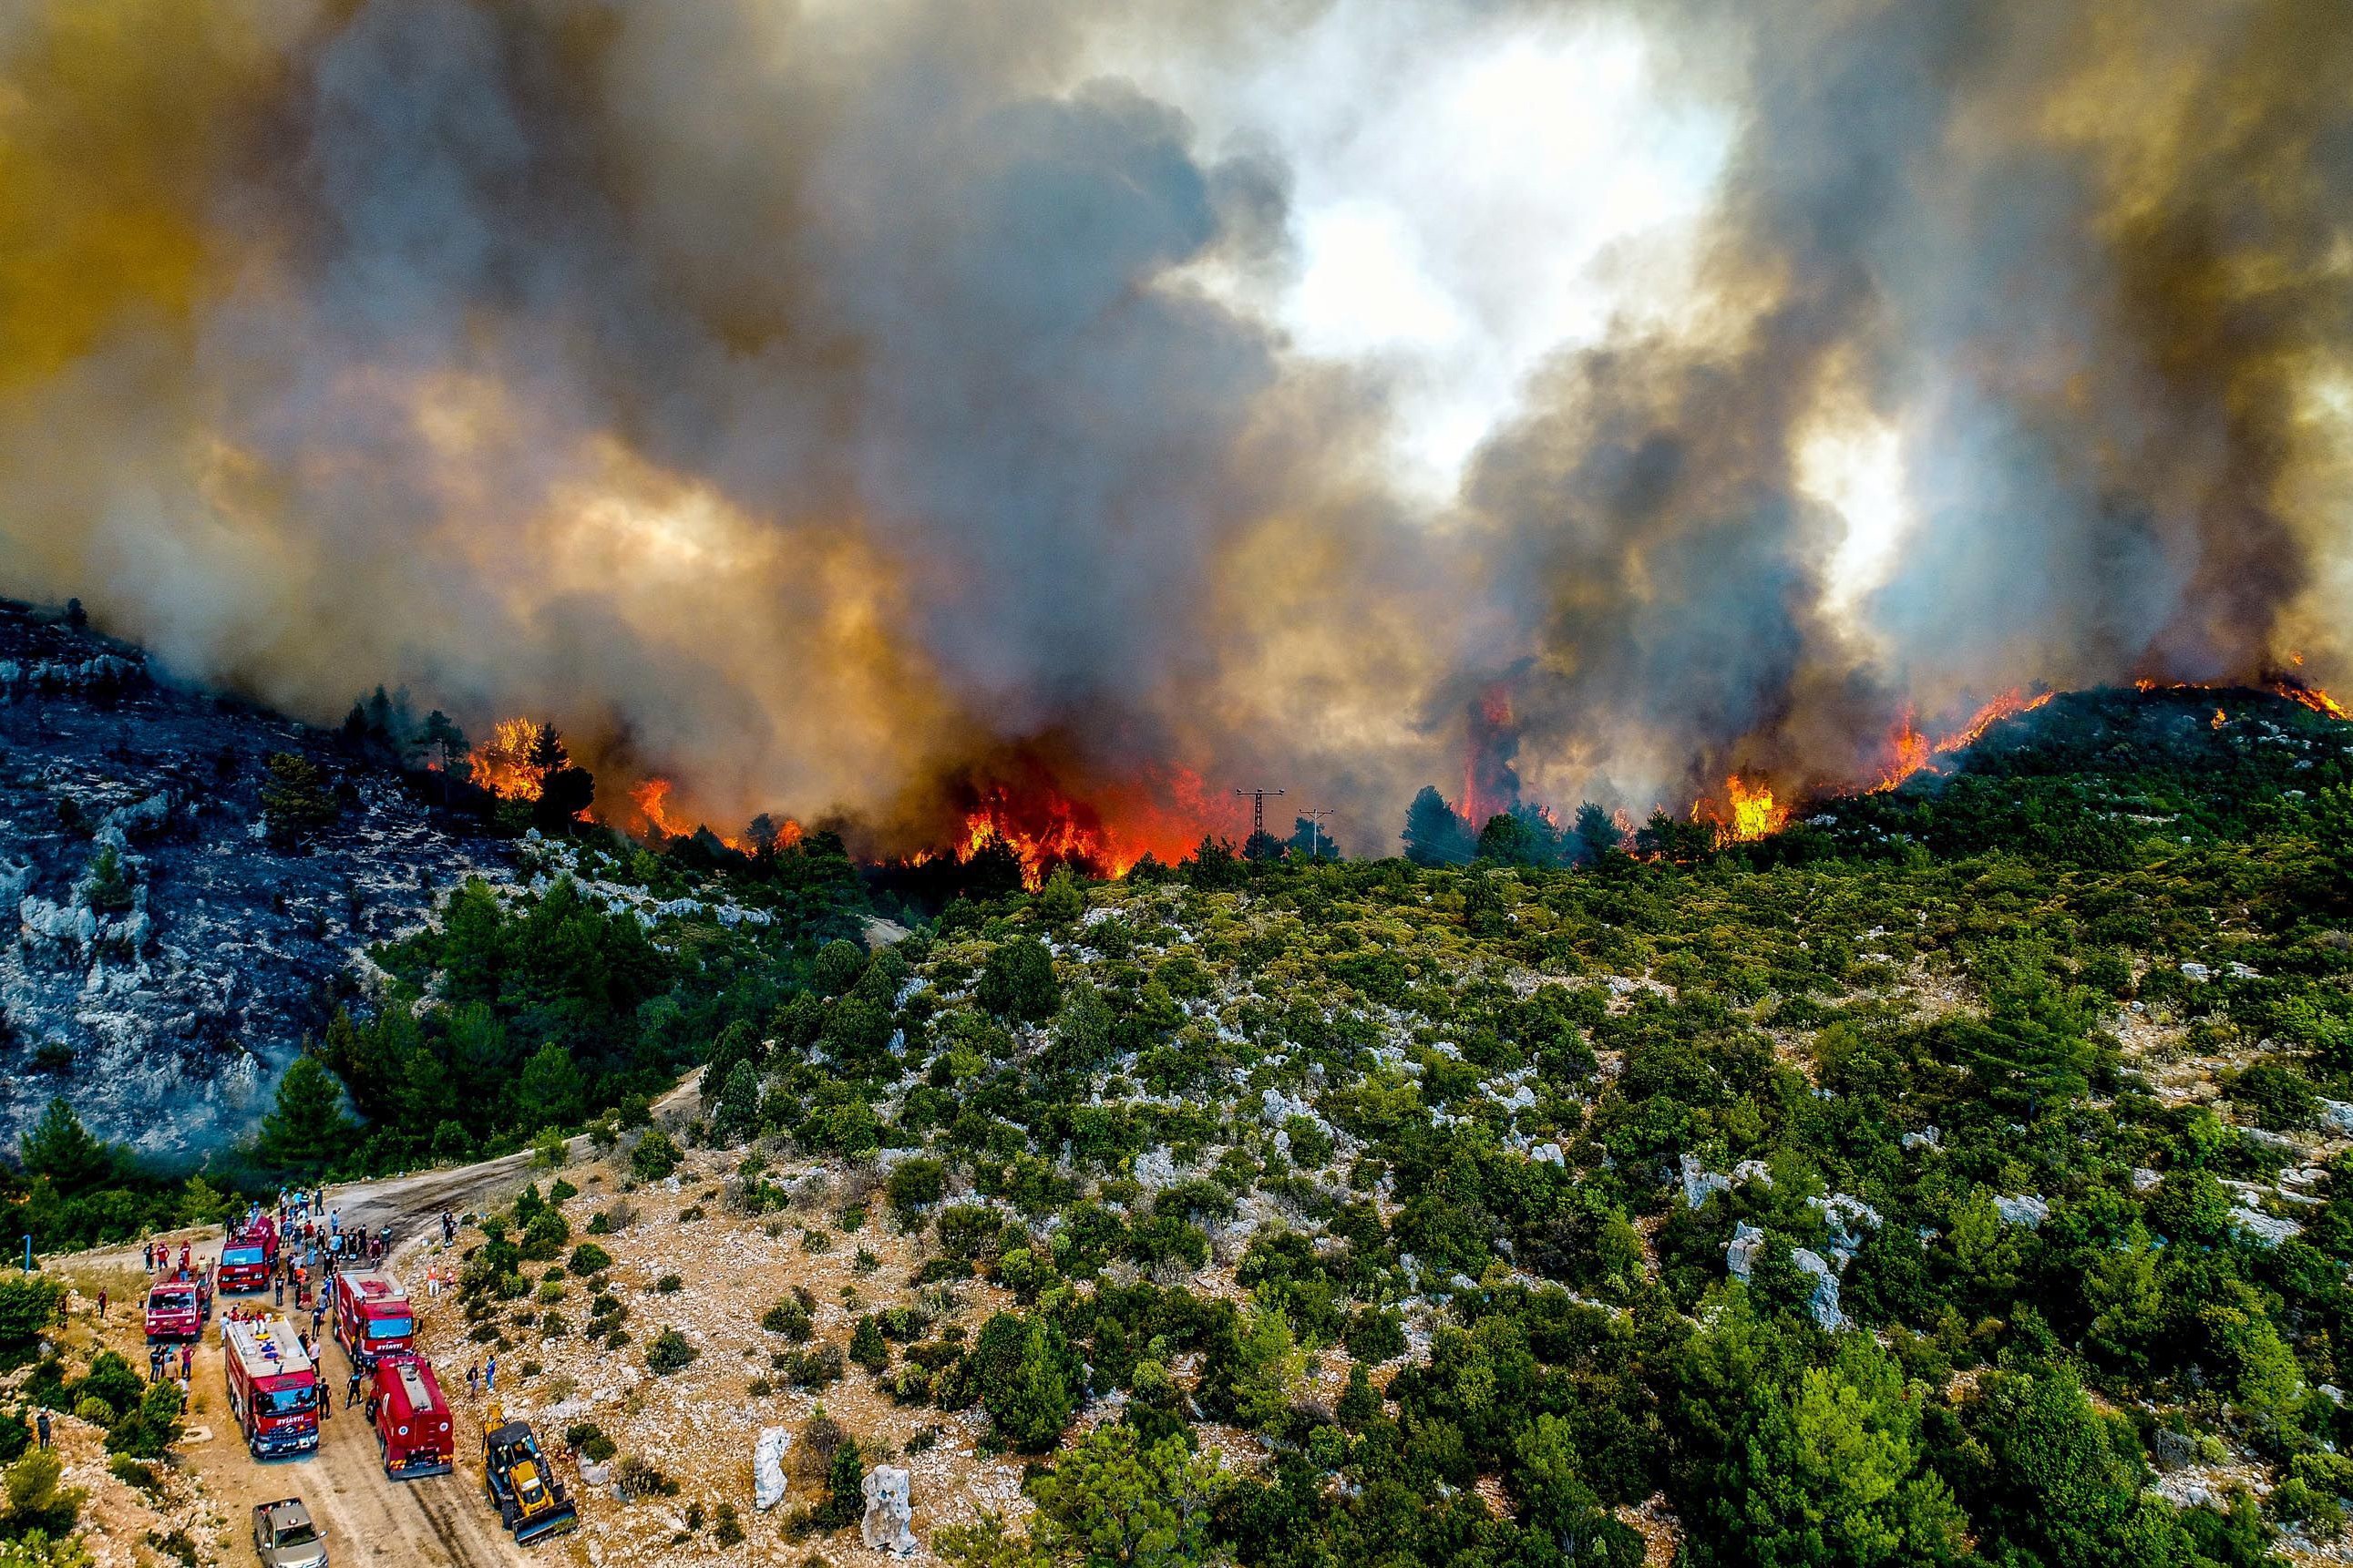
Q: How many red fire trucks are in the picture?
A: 5